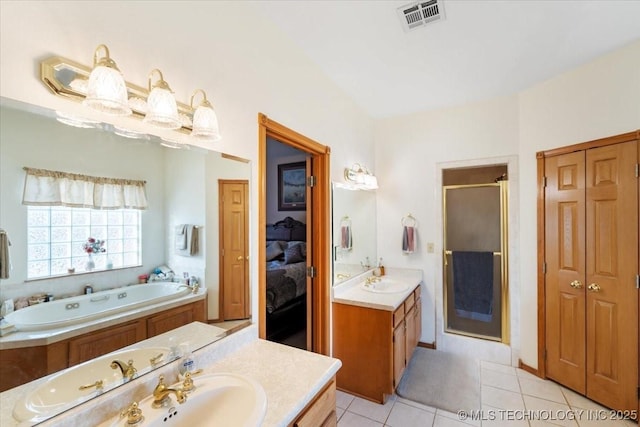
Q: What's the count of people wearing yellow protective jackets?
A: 0